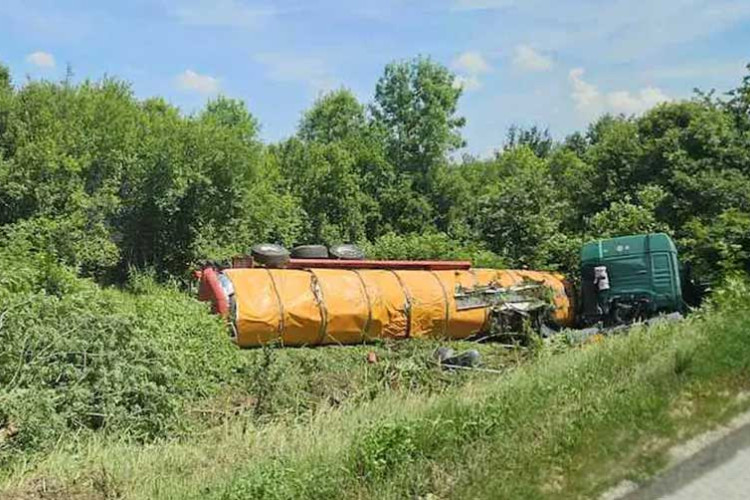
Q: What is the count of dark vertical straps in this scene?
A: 5